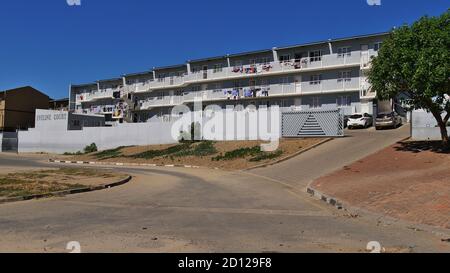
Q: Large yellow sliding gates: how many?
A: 0